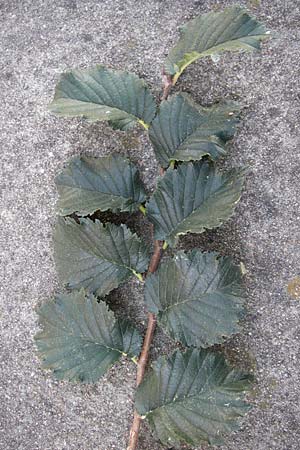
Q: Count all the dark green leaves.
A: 9